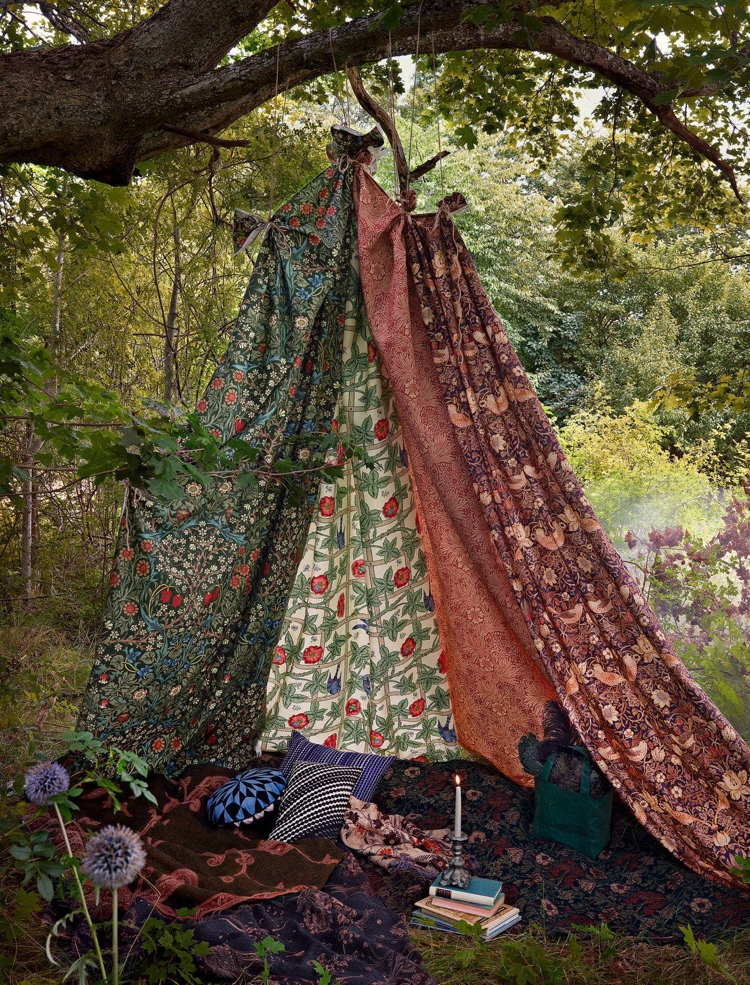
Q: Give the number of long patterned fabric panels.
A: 4